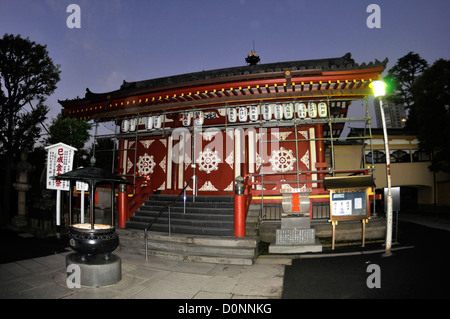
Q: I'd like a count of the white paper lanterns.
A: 15